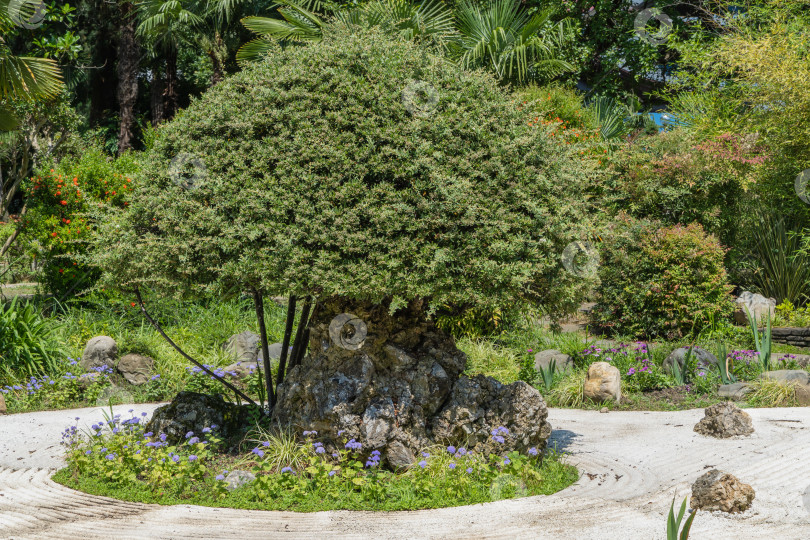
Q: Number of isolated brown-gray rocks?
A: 2